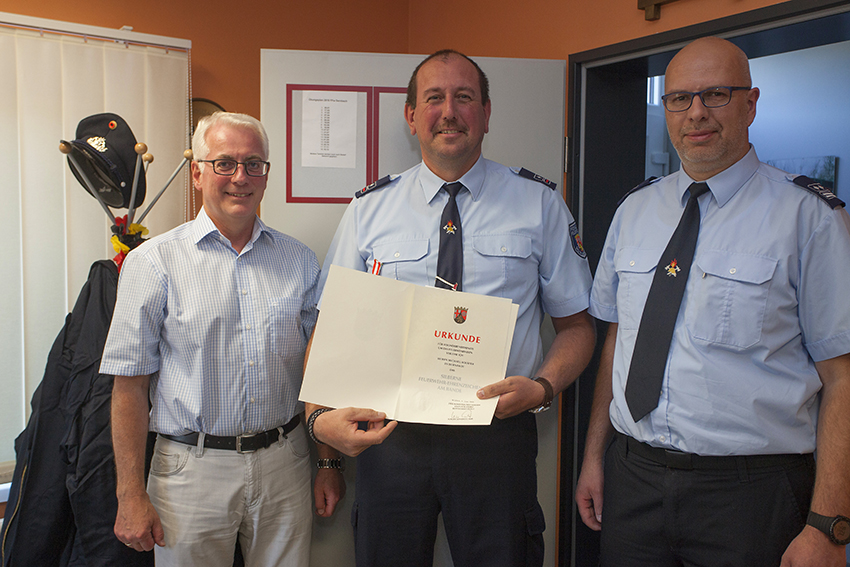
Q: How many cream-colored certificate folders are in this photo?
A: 1